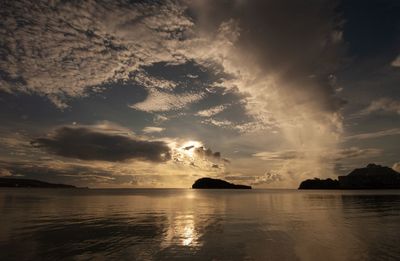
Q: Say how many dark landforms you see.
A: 3